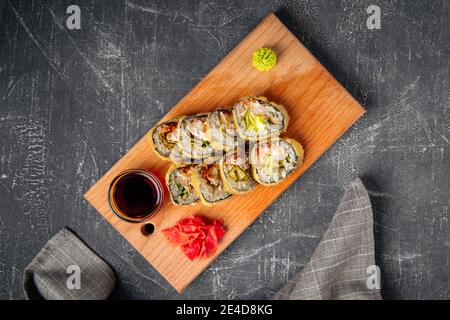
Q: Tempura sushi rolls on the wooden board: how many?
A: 8